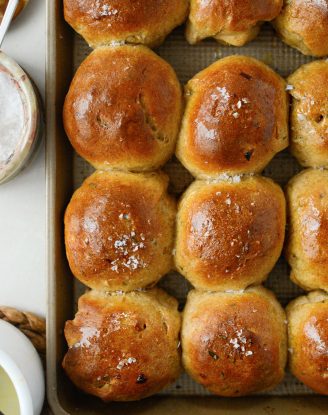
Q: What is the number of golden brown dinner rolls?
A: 12